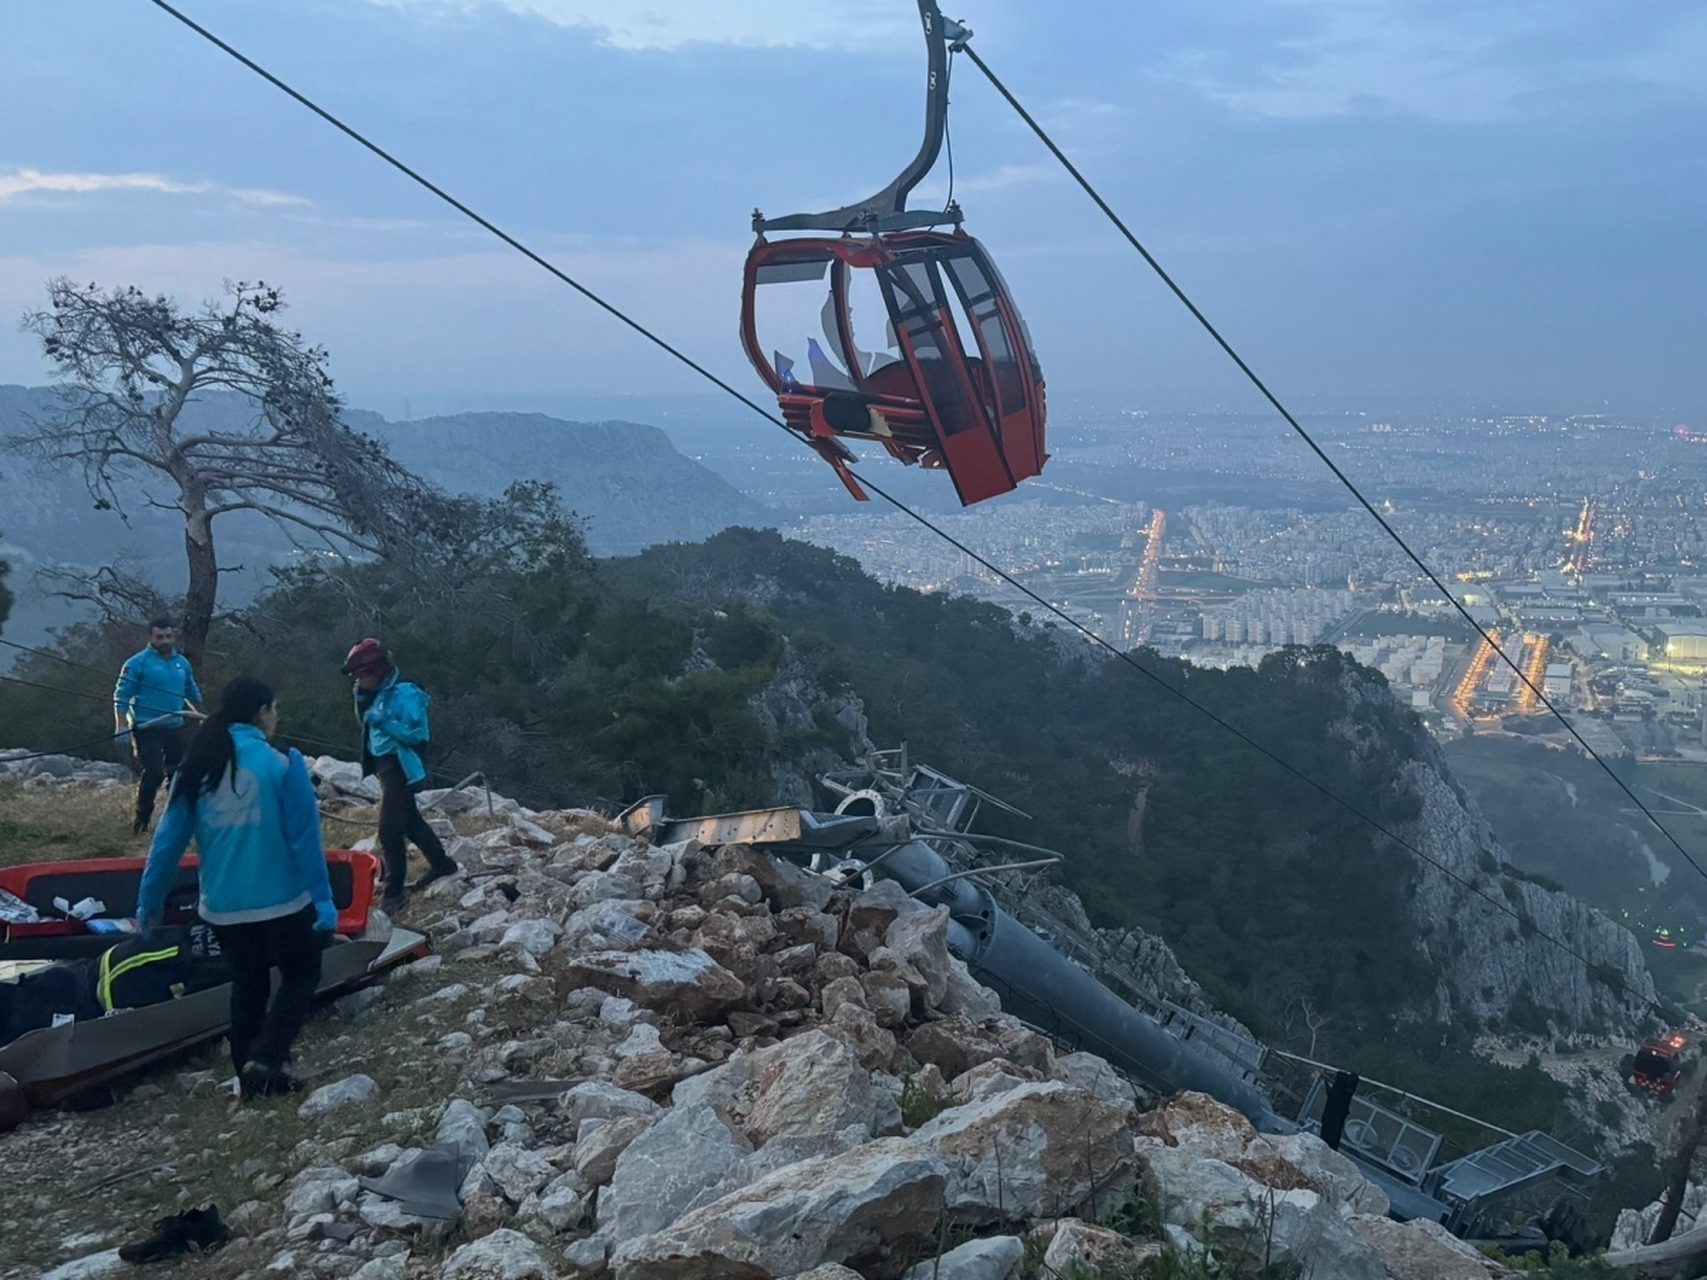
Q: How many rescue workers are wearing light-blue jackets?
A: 3